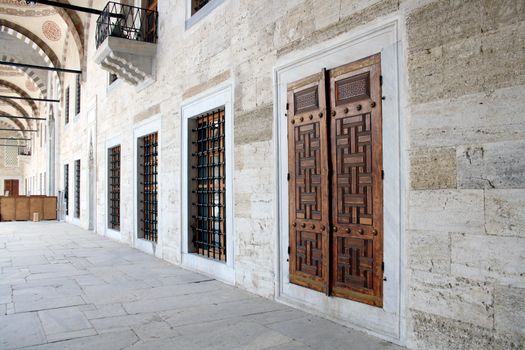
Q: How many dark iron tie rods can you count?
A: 7